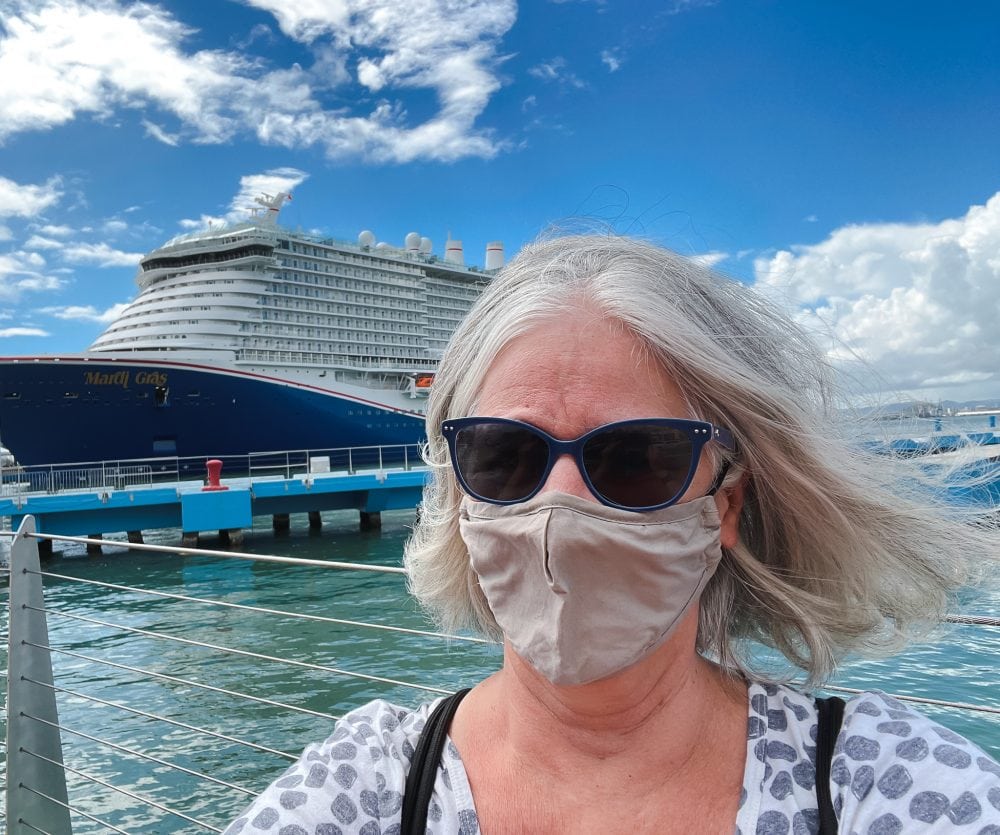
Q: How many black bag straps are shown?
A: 2